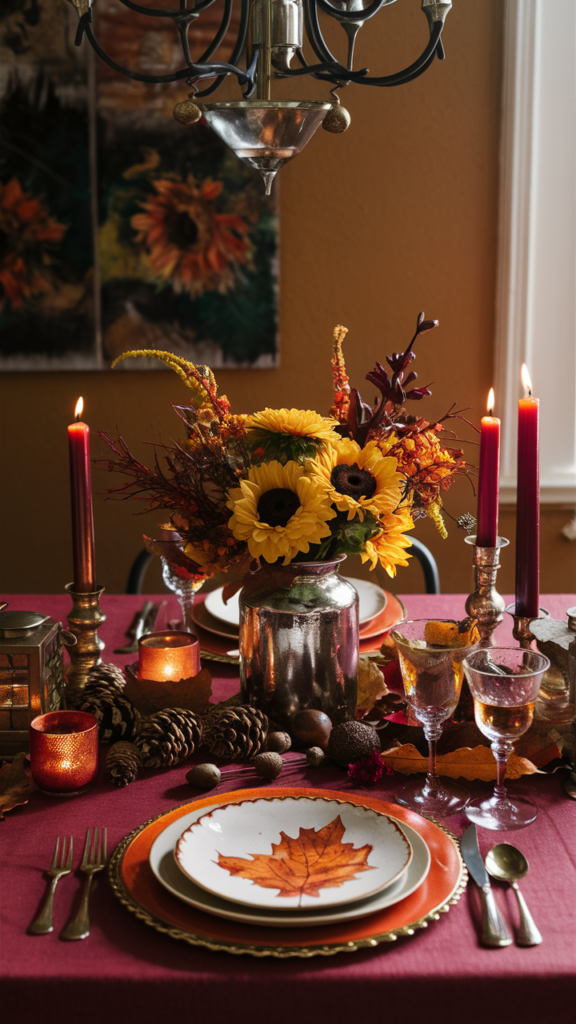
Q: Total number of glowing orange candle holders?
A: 2